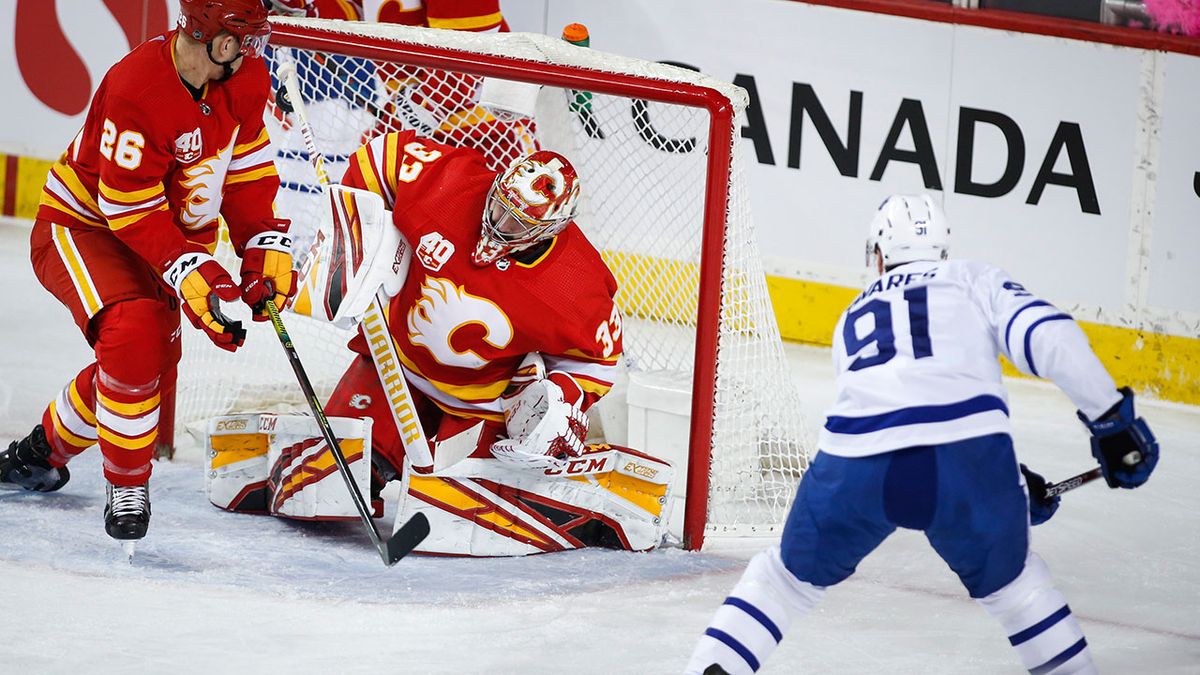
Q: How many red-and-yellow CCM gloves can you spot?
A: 2